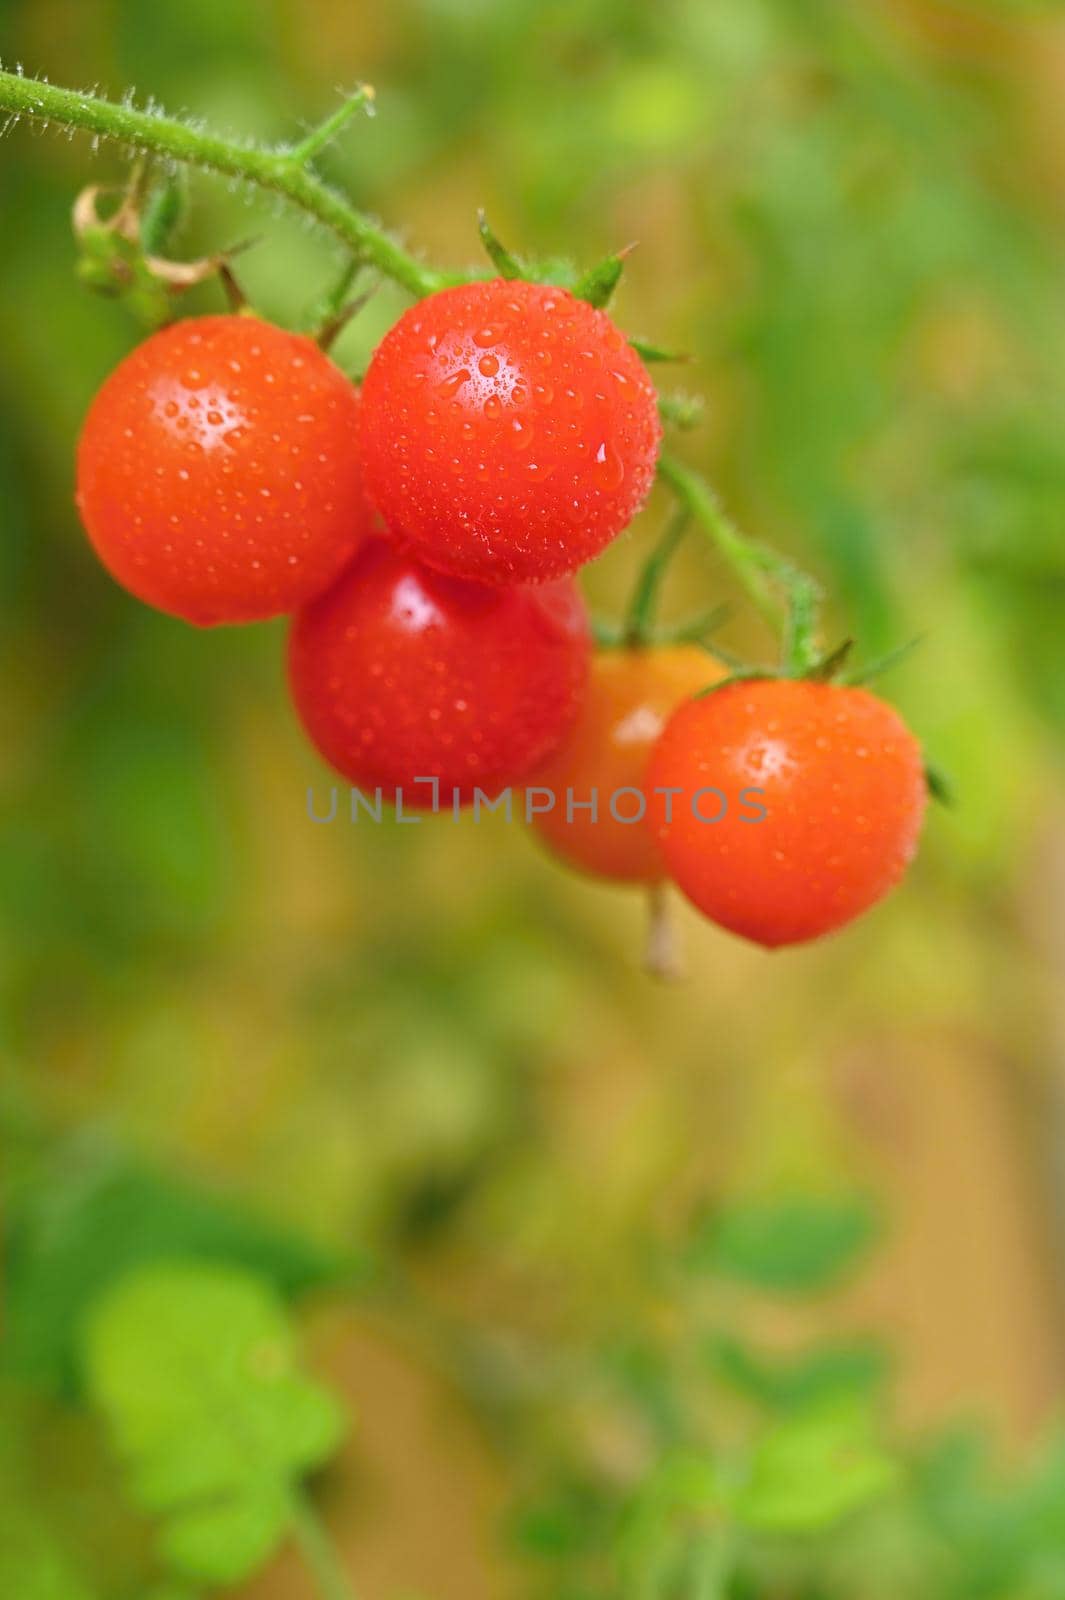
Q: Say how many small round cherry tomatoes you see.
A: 5